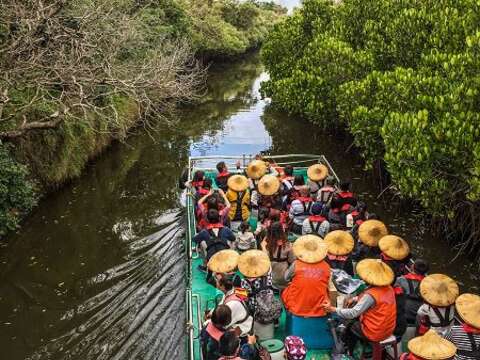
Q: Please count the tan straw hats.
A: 14